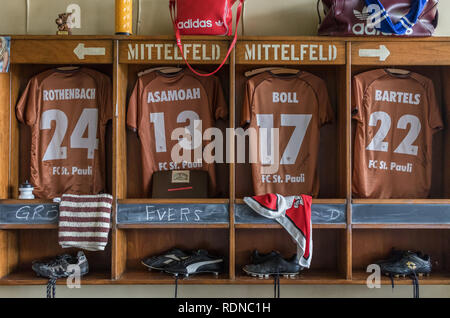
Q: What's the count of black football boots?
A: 8